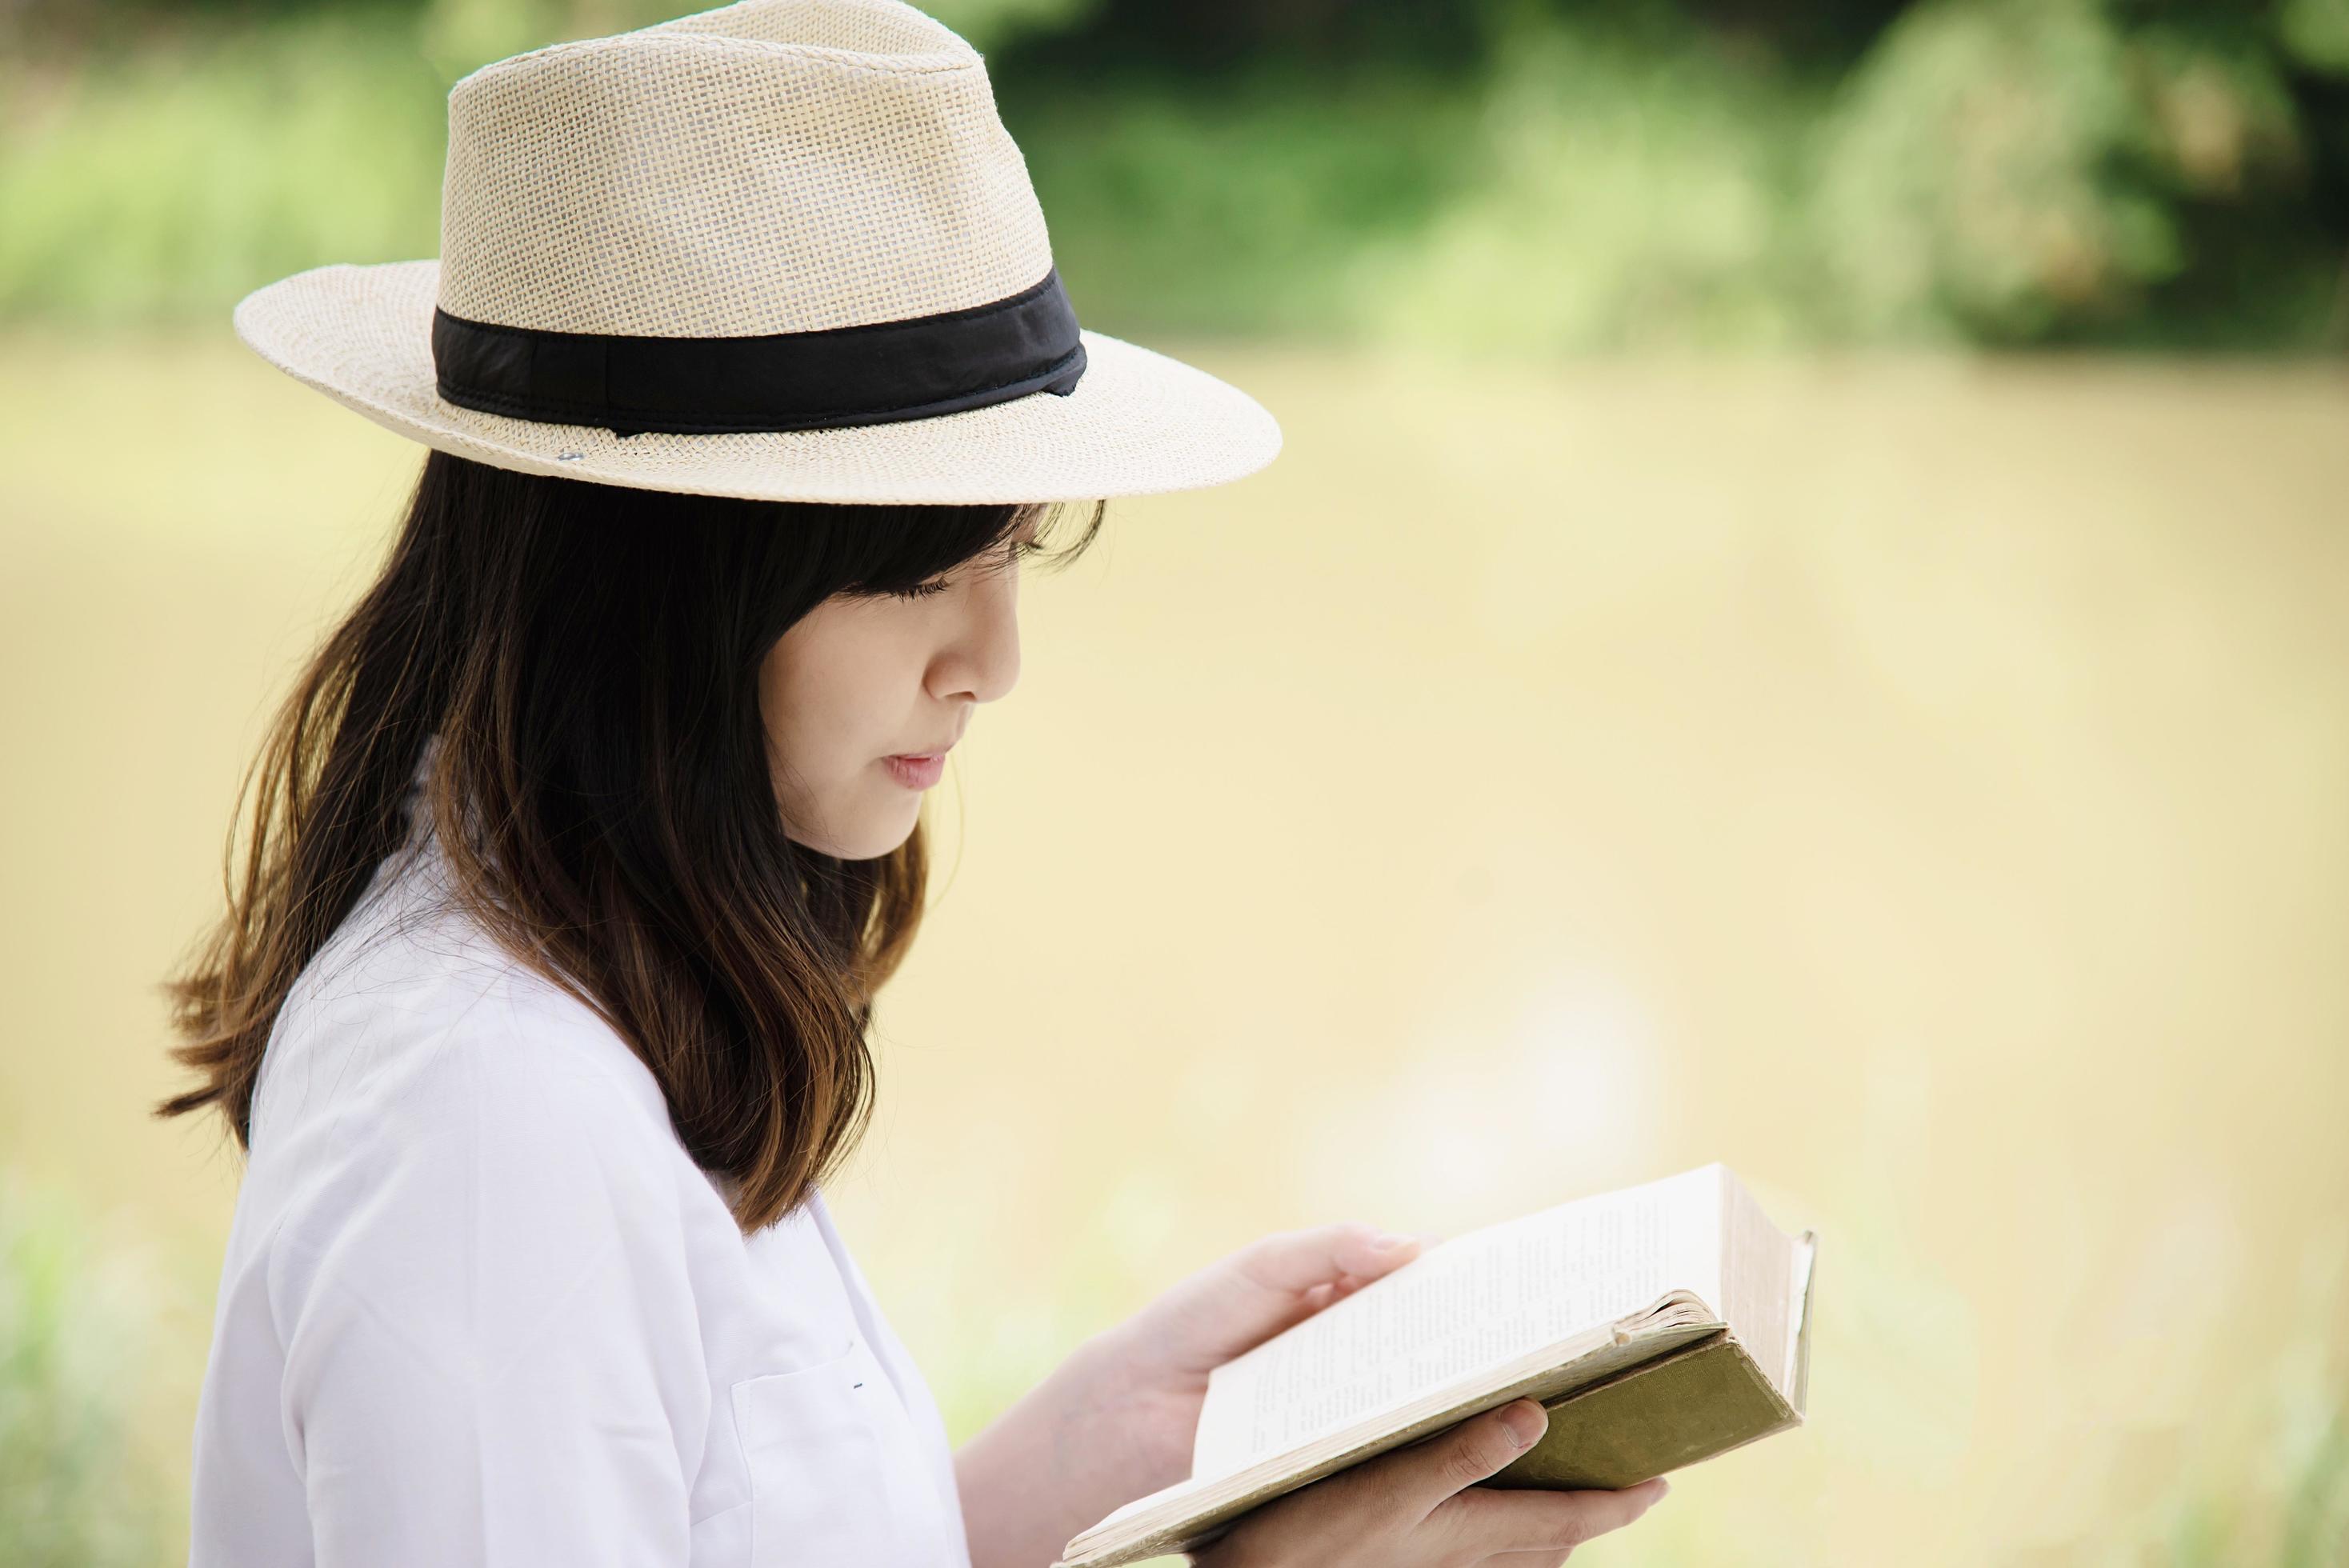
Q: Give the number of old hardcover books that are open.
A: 1